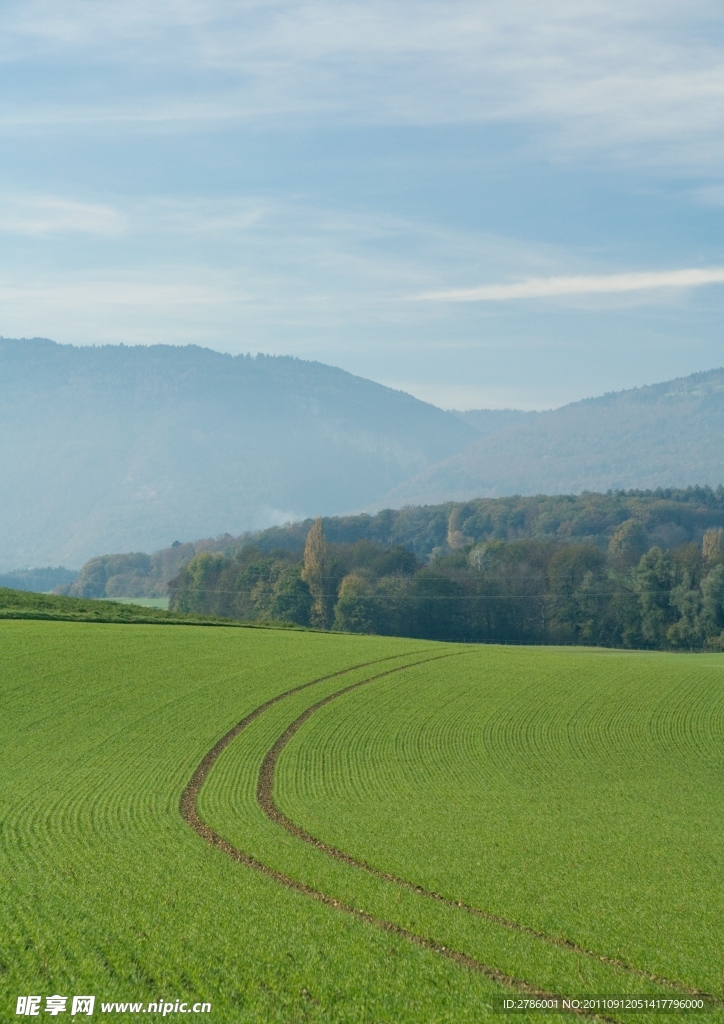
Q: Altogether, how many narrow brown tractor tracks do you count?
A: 2